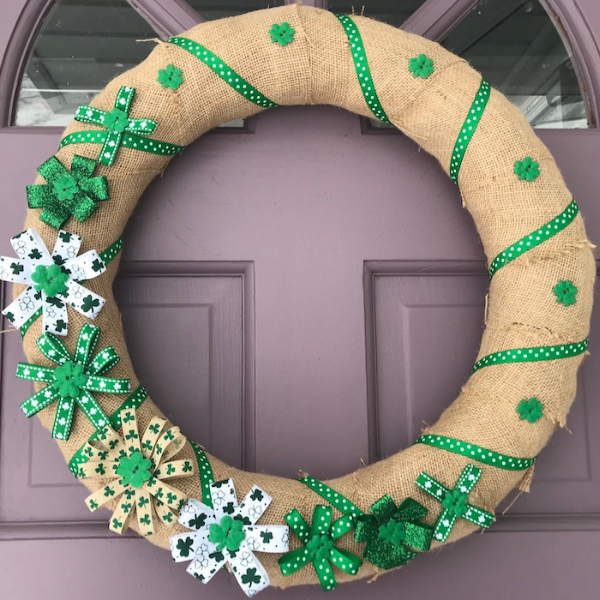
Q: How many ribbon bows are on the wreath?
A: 9